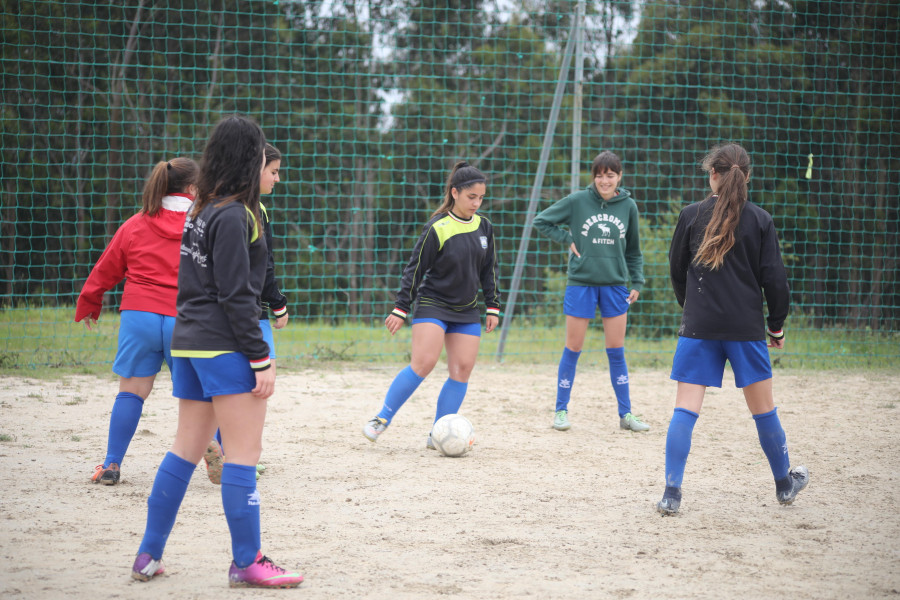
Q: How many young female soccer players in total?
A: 6